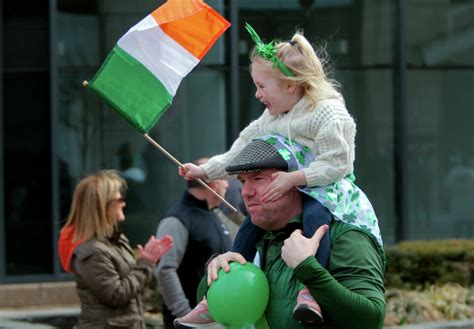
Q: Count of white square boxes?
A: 0